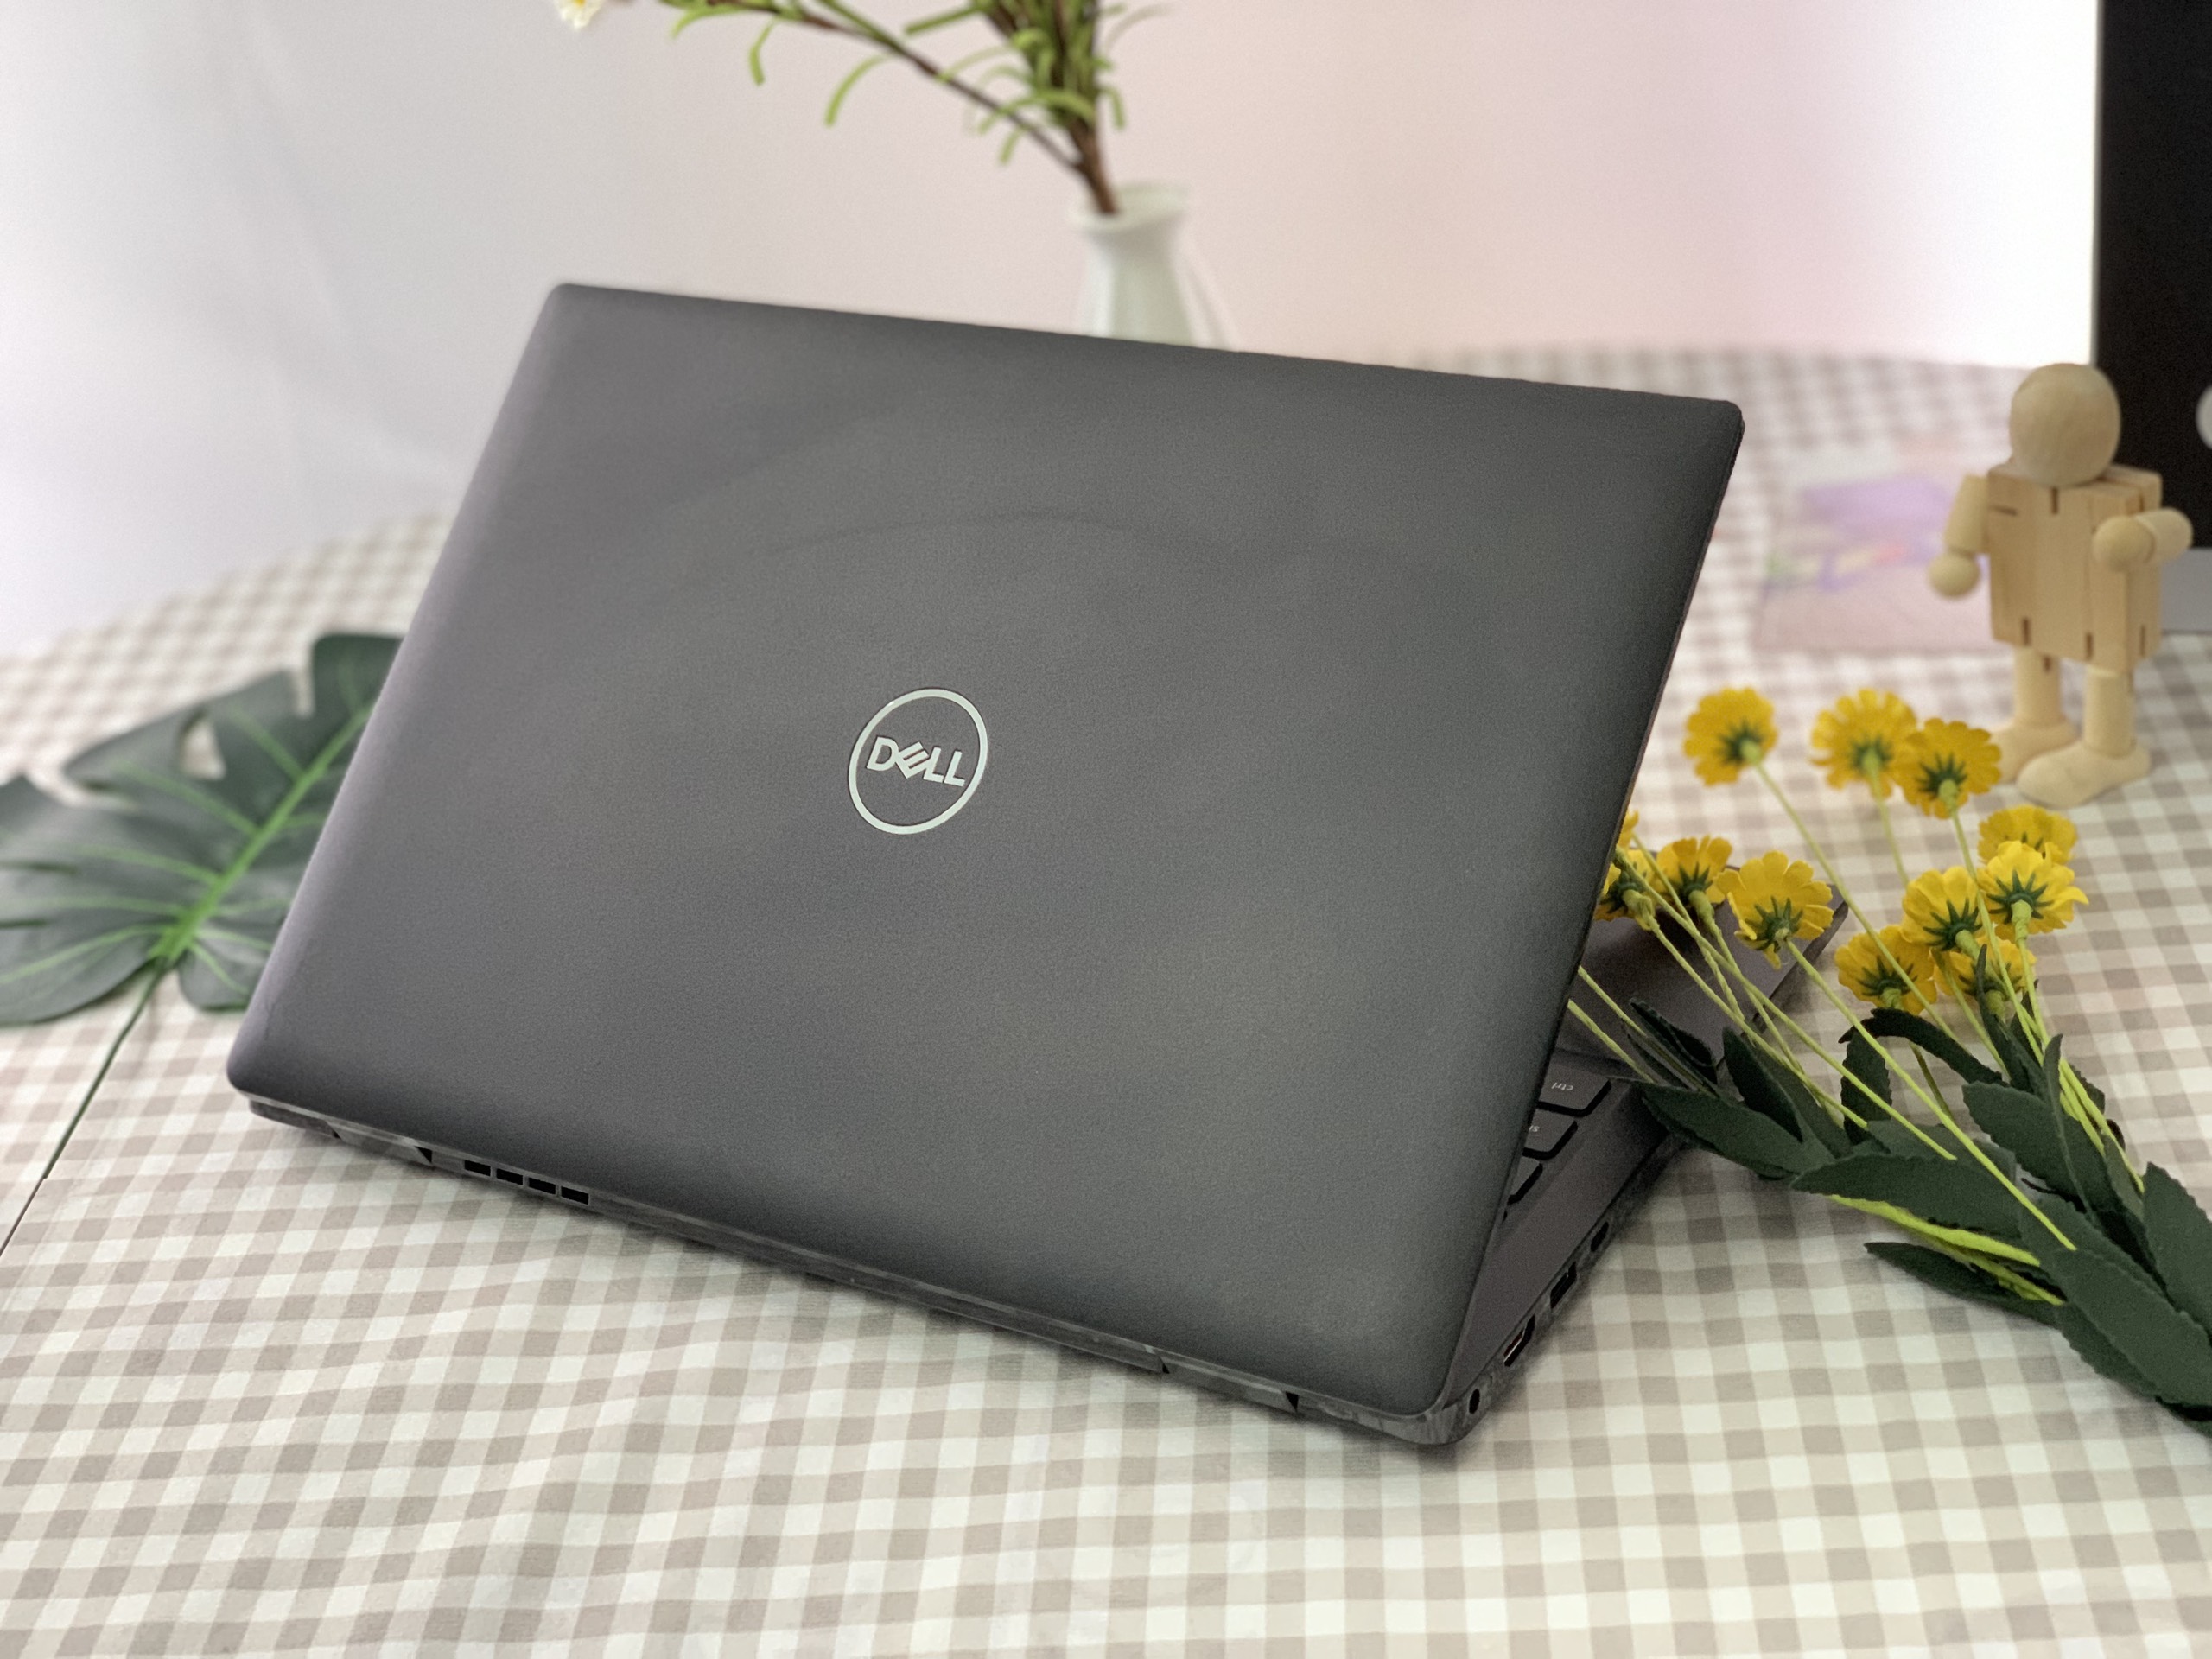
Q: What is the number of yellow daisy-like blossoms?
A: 12